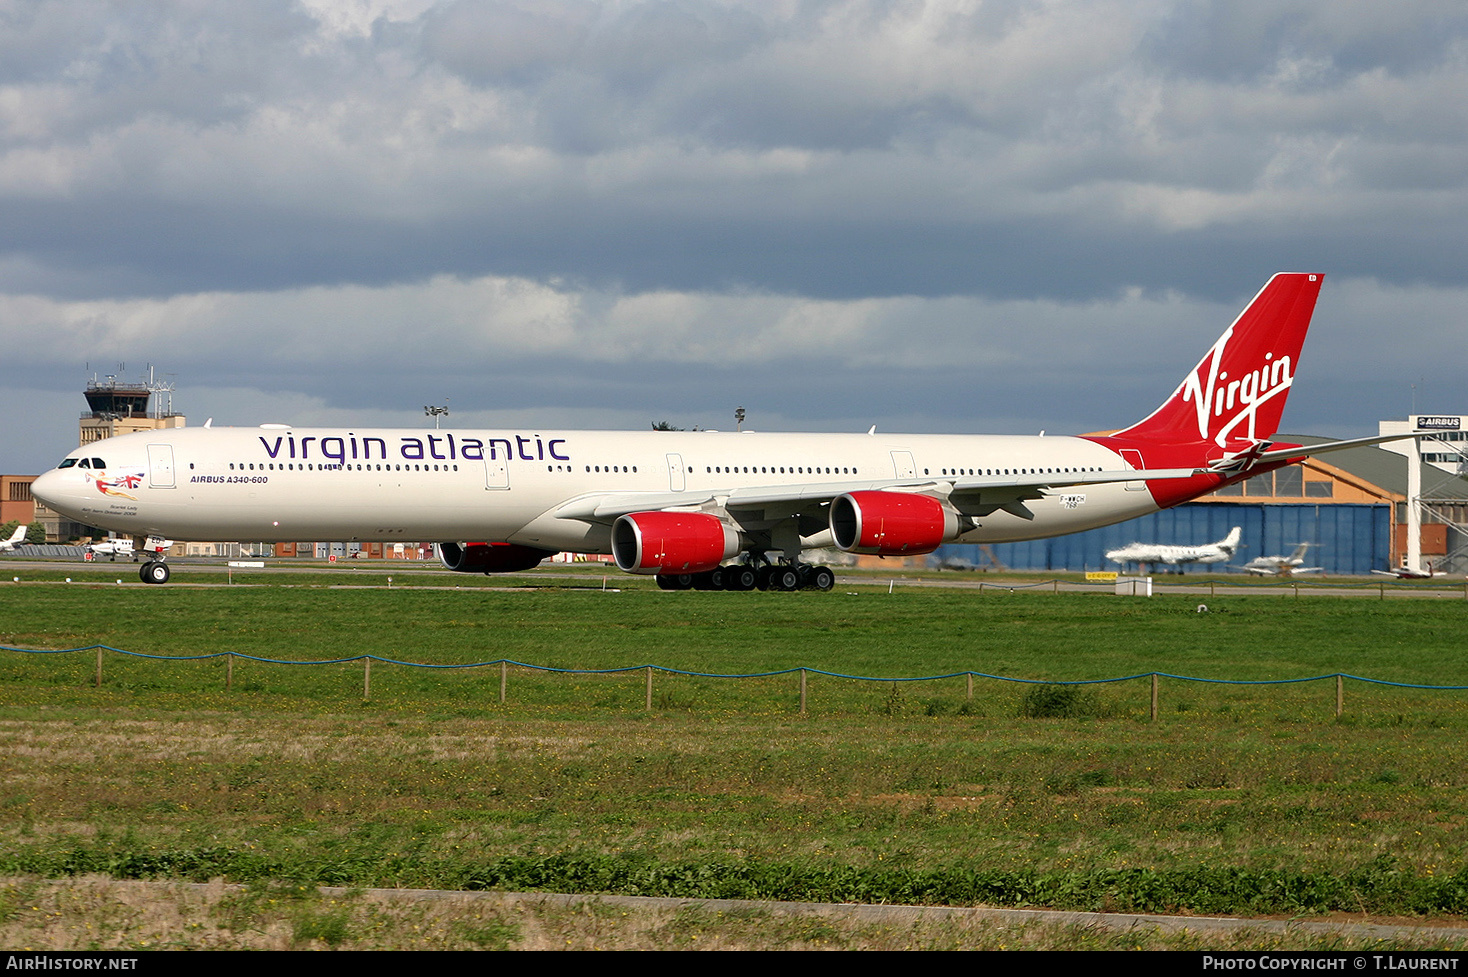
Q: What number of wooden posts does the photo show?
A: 9